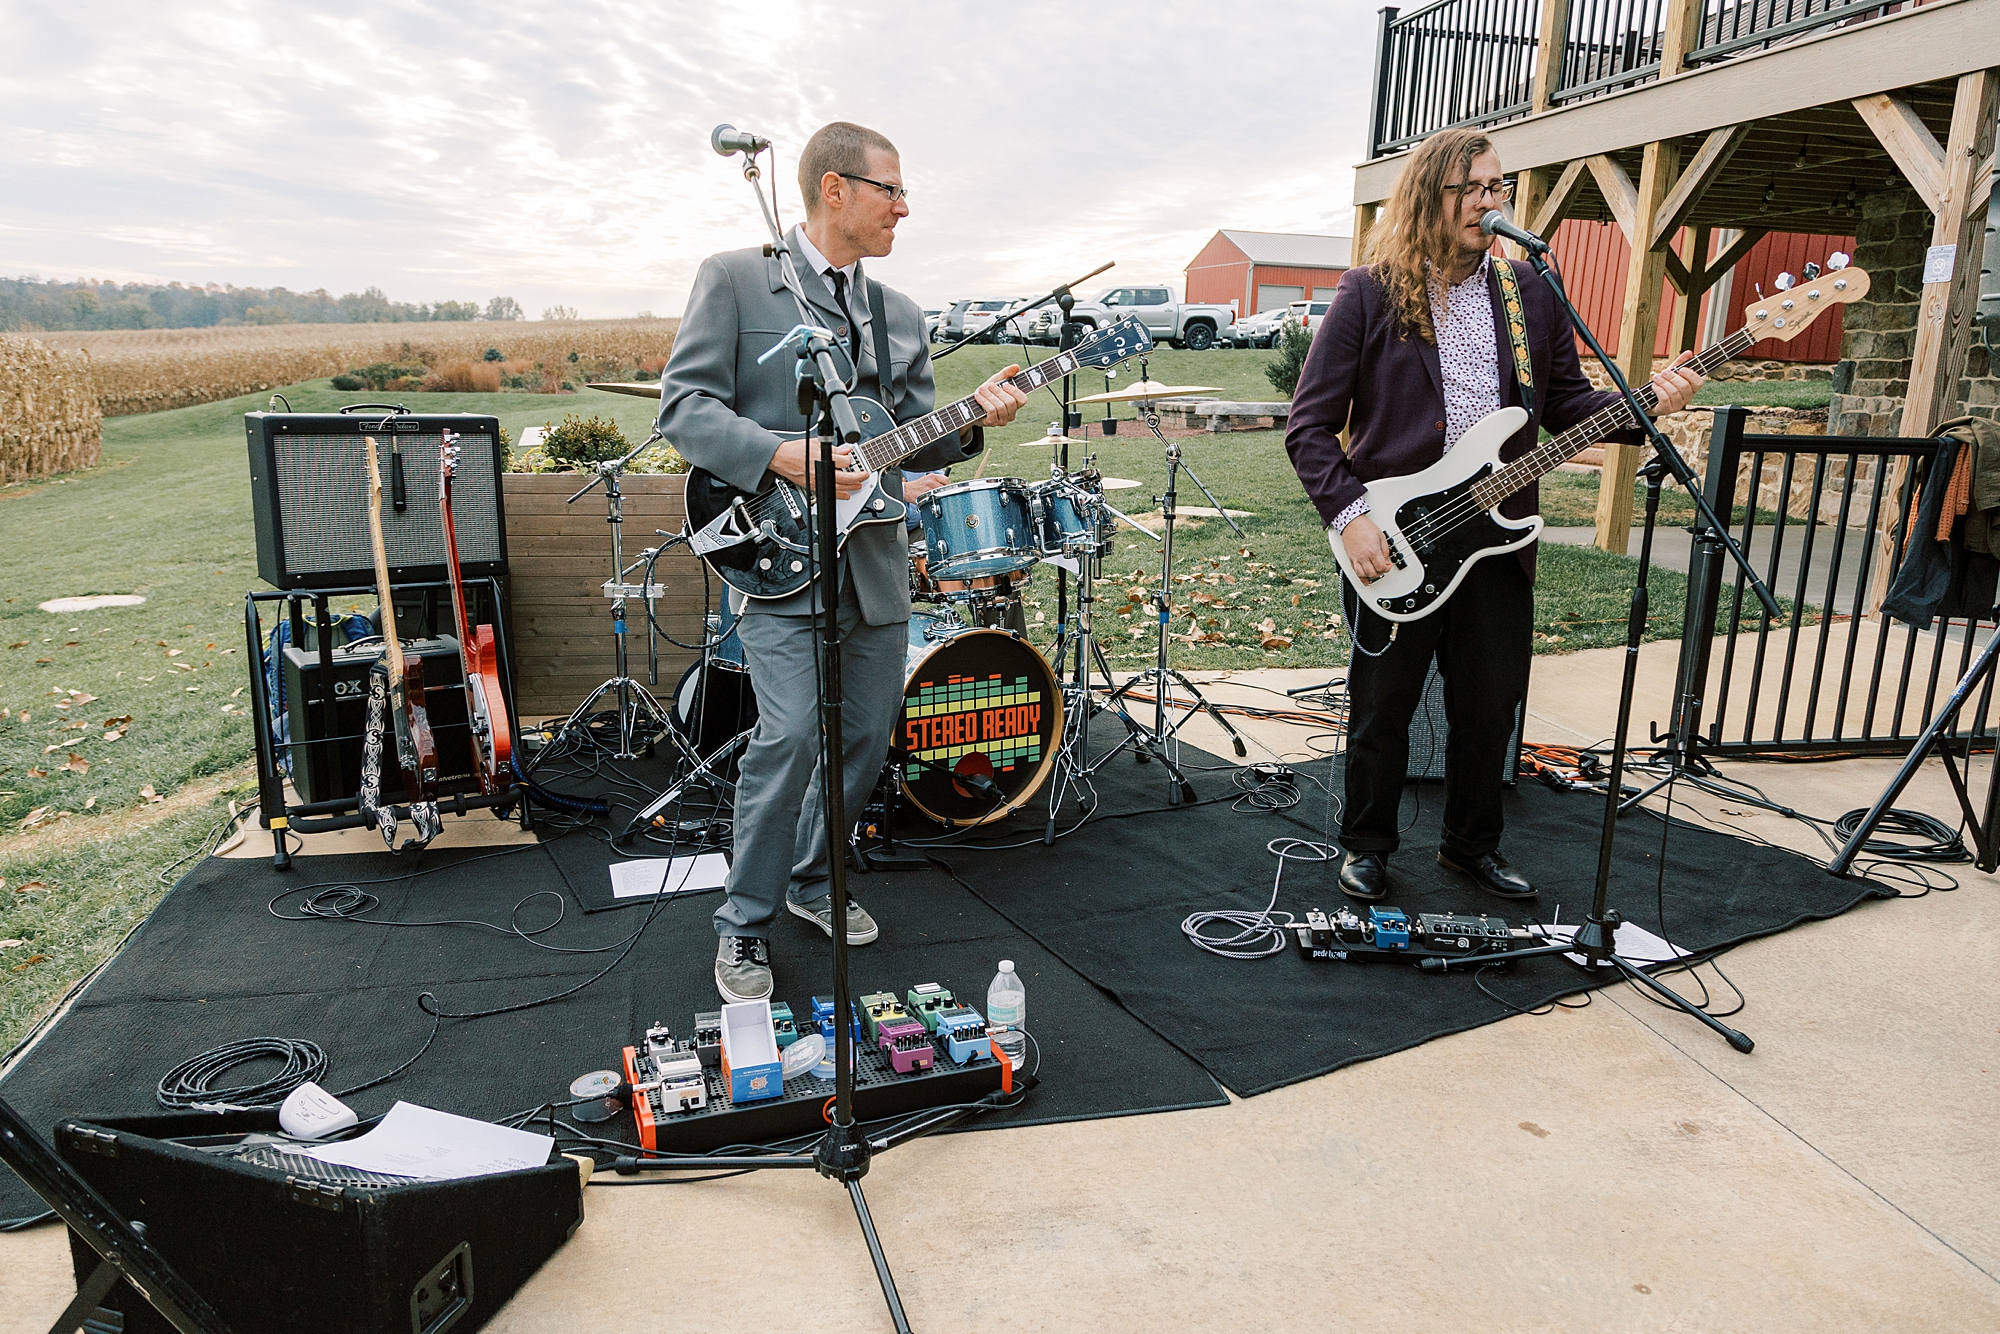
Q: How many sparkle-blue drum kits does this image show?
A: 1